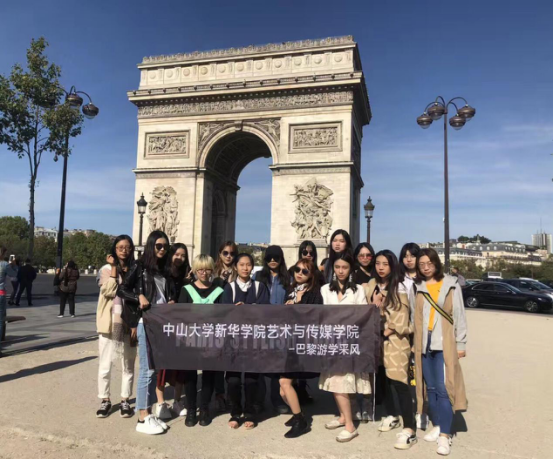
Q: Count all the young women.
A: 15